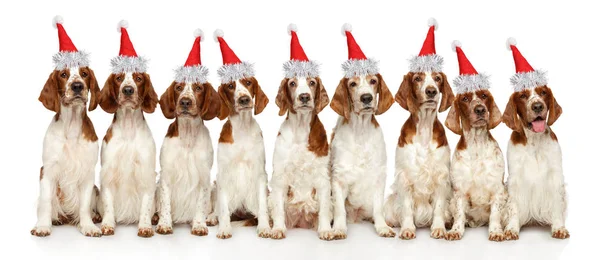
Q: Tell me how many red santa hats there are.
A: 9